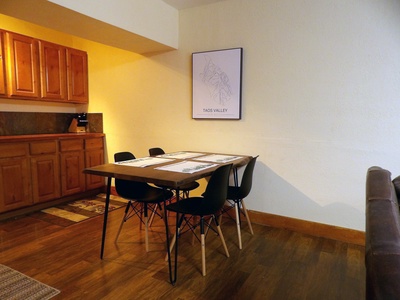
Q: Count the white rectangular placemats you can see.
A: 4